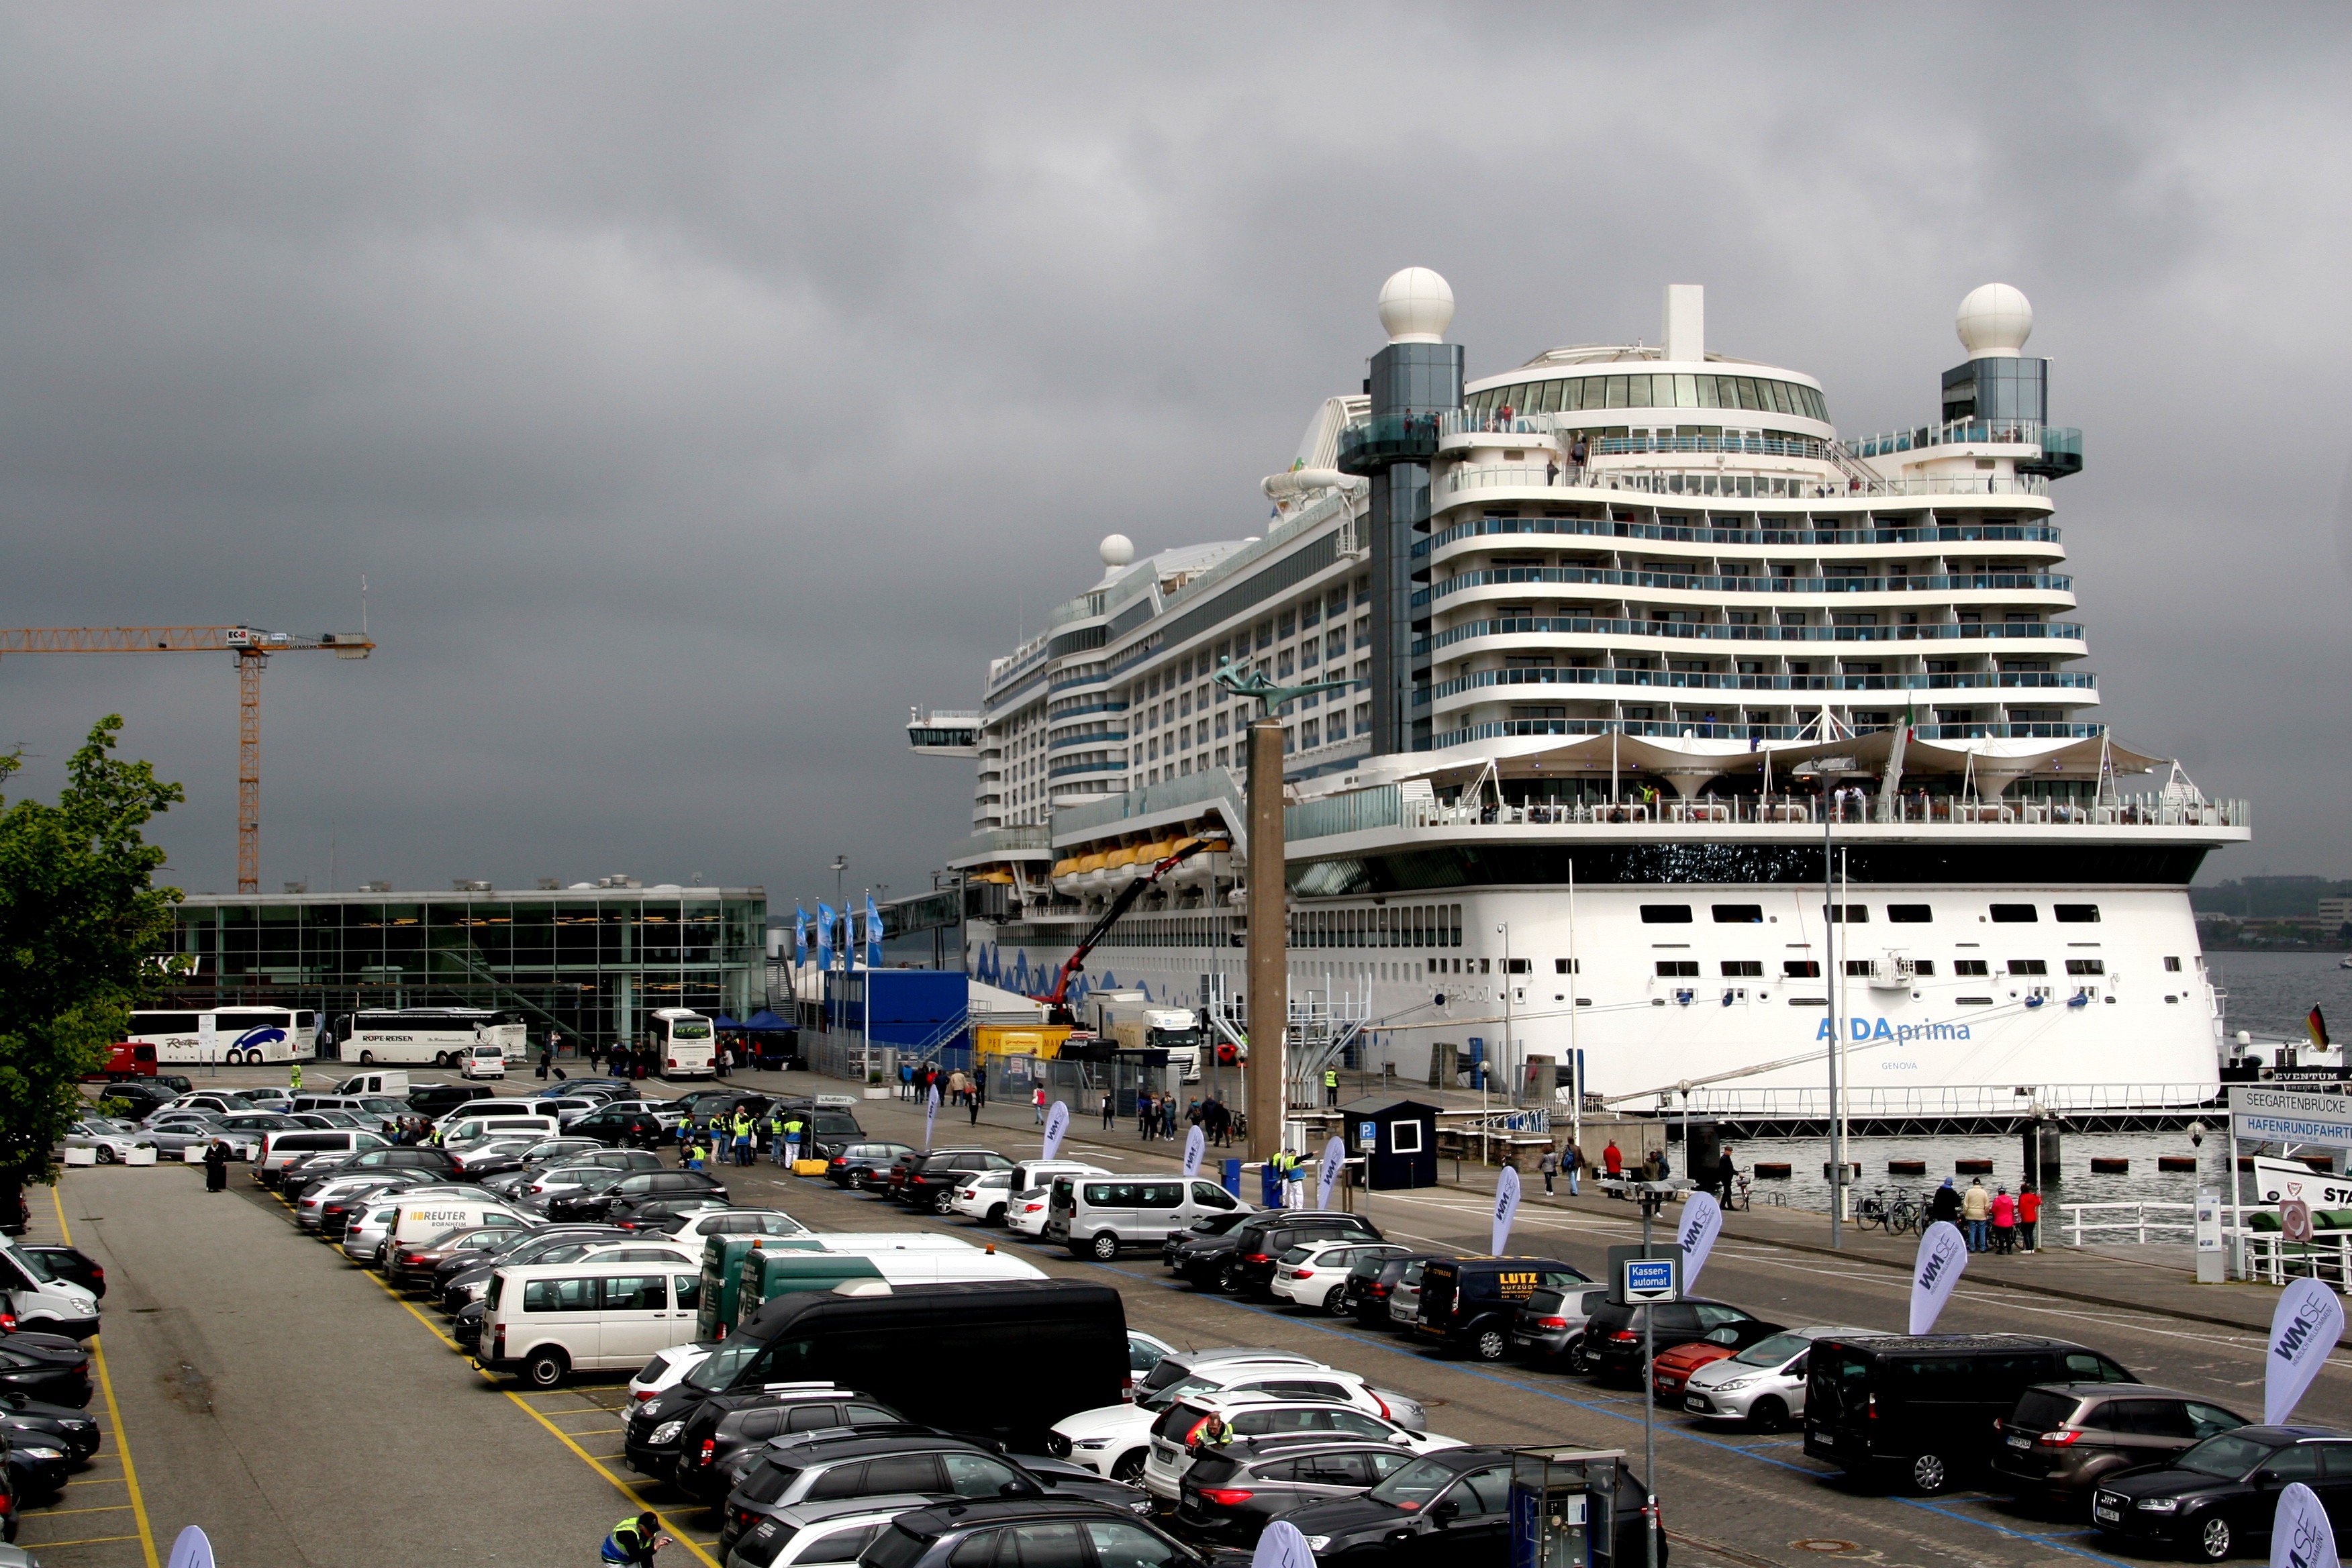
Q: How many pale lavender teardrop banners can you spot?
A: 11